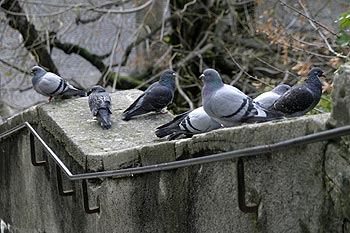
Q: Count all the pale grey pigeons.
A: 4